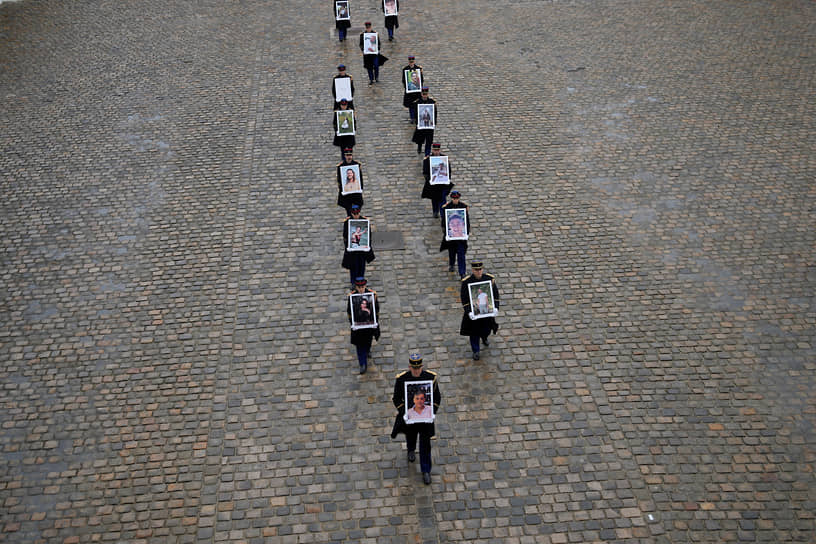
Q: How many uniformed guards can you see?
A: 14